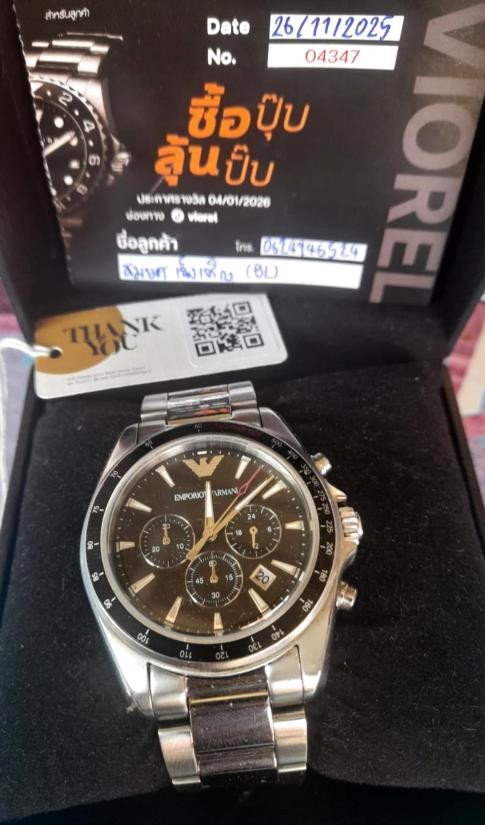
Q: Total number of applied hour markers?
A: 11